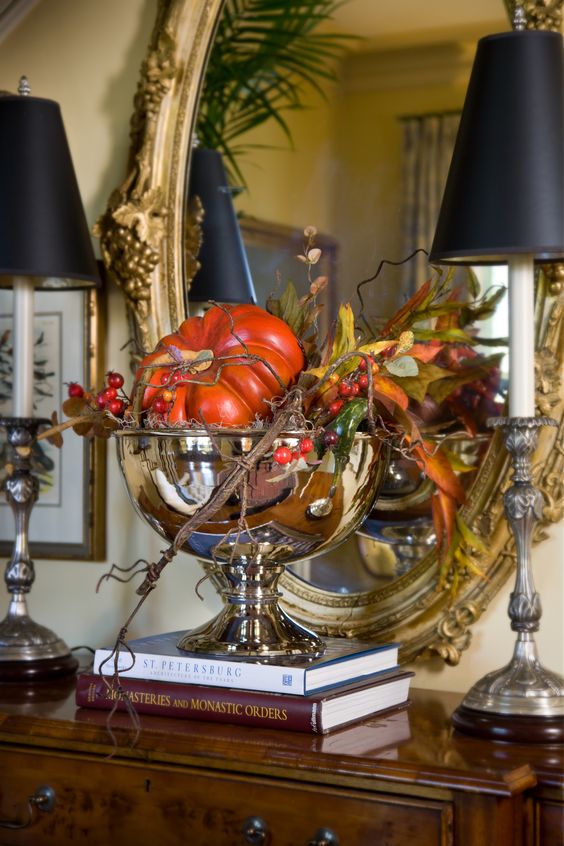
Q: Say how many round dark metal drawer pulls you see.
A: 3